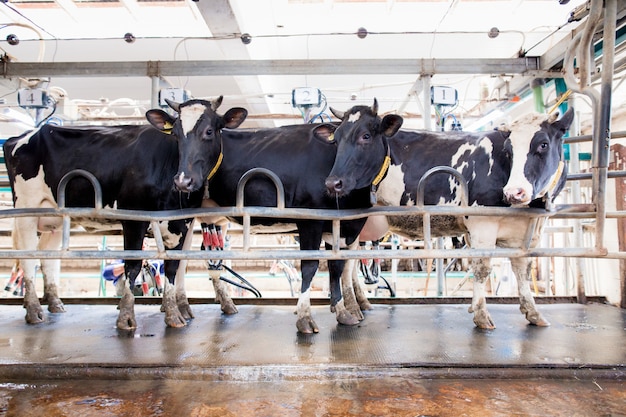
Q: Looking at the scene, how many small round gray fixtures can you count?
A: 5